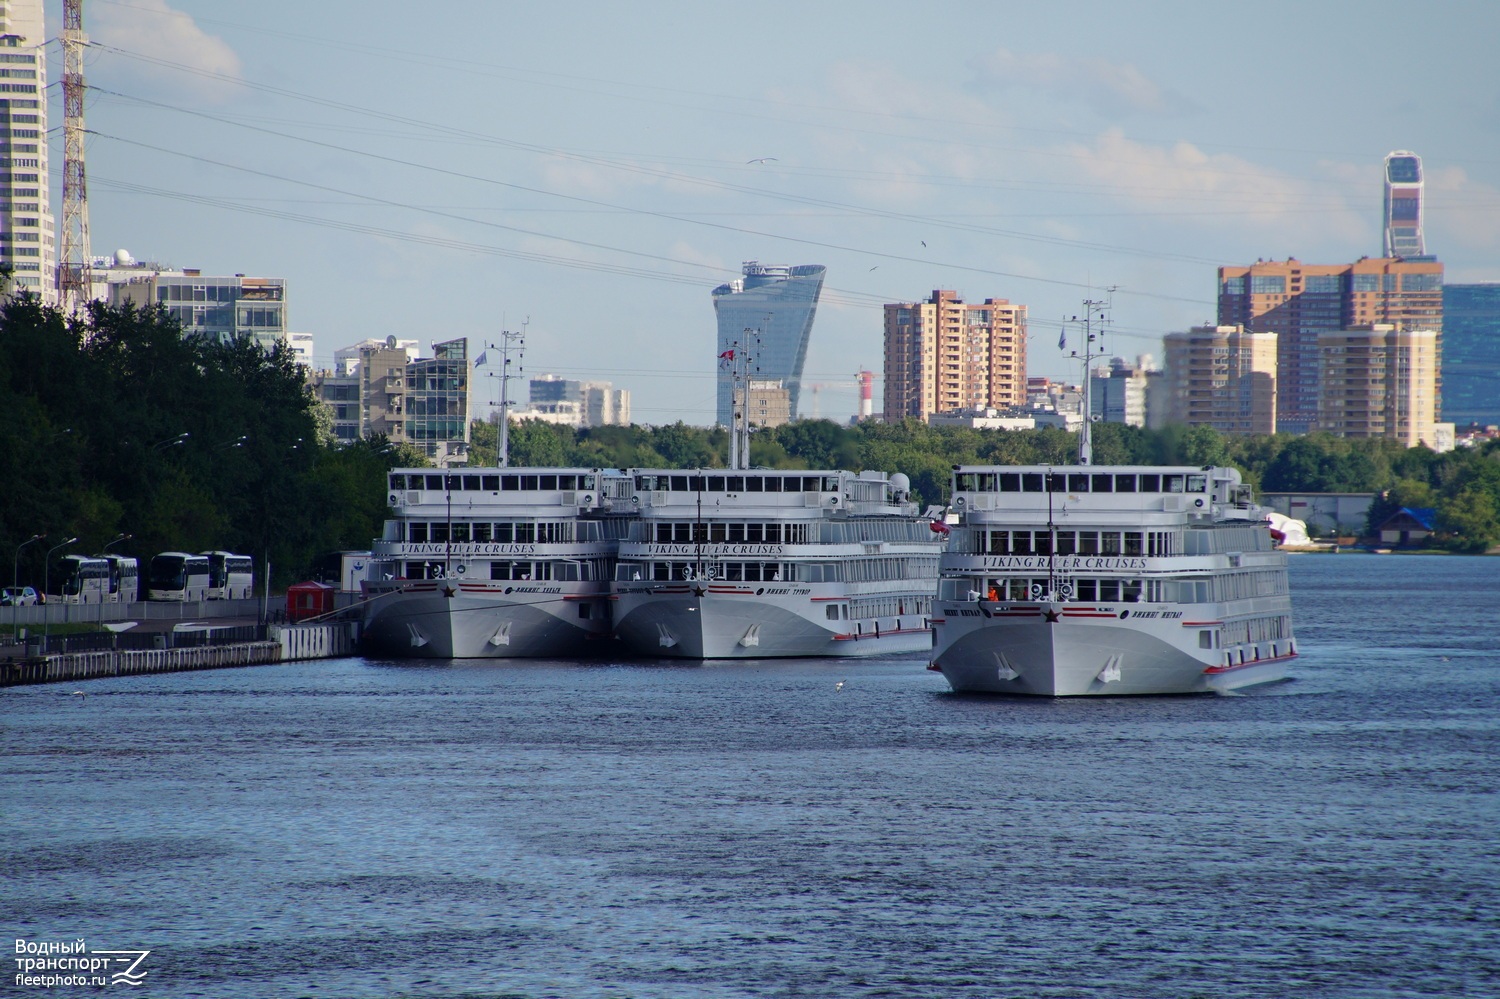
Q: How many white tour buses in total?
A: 4